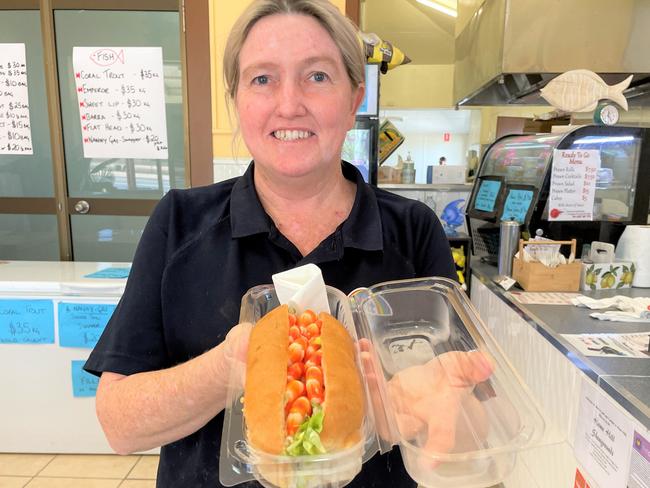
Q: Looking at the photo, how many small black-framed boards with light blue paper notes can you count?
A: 2